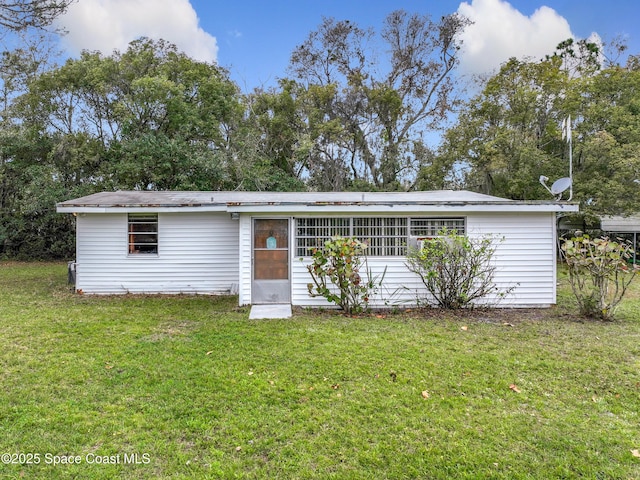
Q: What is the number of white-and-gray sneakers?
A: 0